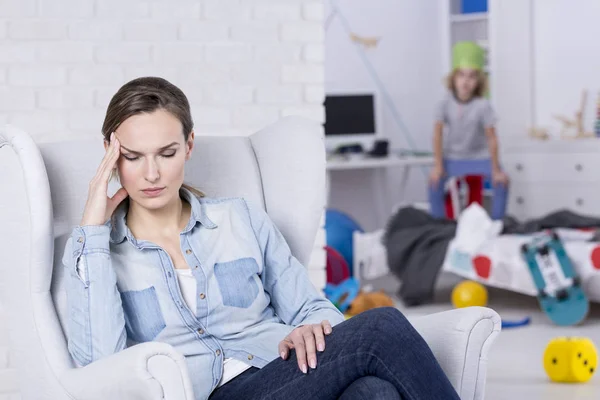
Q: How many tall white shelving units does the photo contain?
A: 1